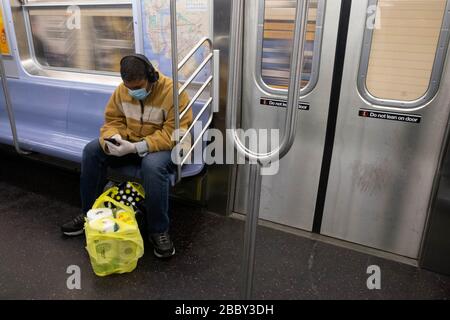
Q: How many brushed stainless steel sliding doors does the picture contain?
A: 2